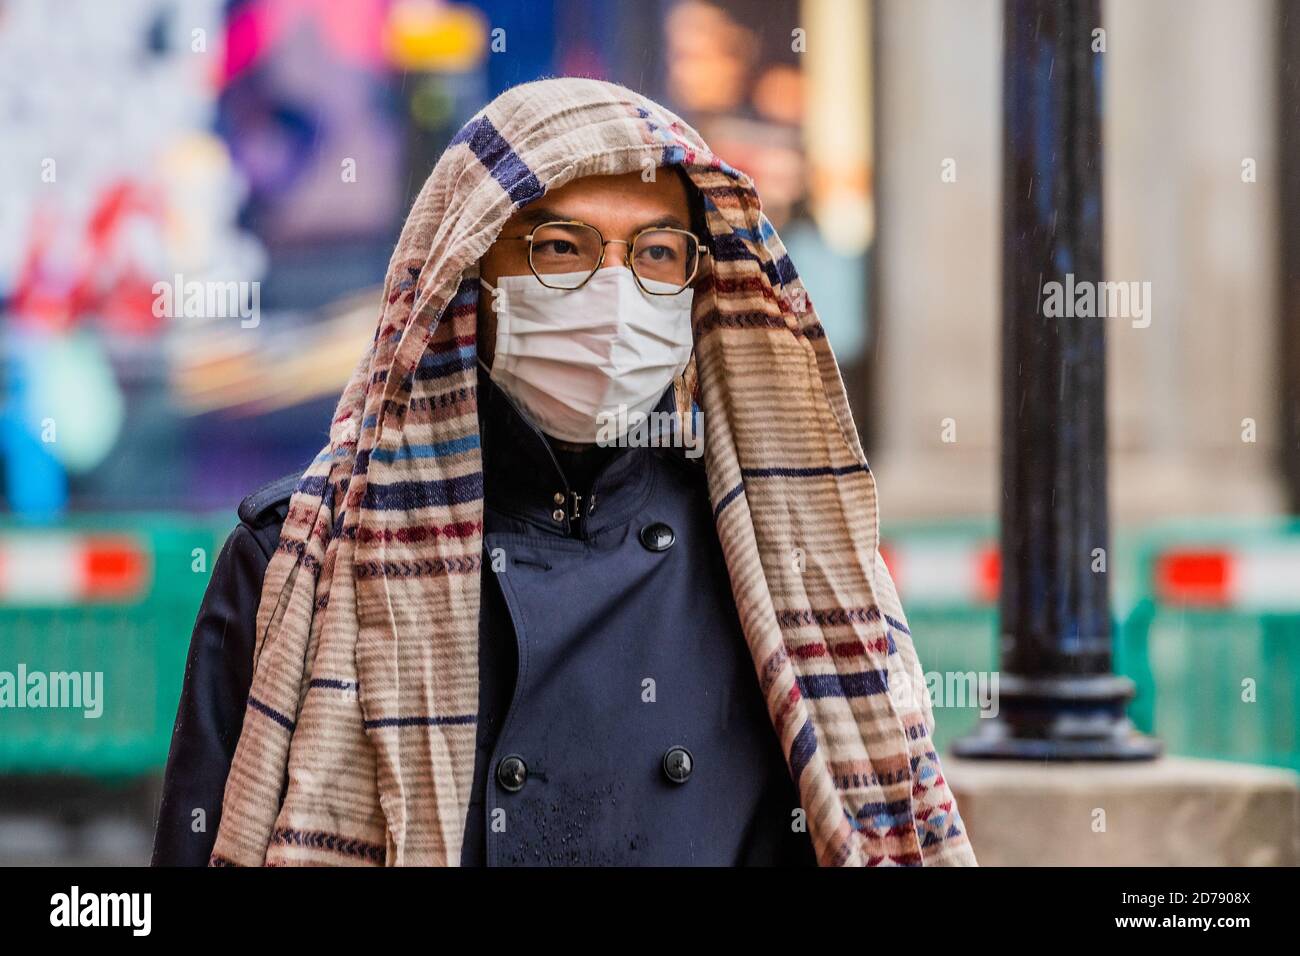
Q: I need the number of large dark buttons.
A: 3